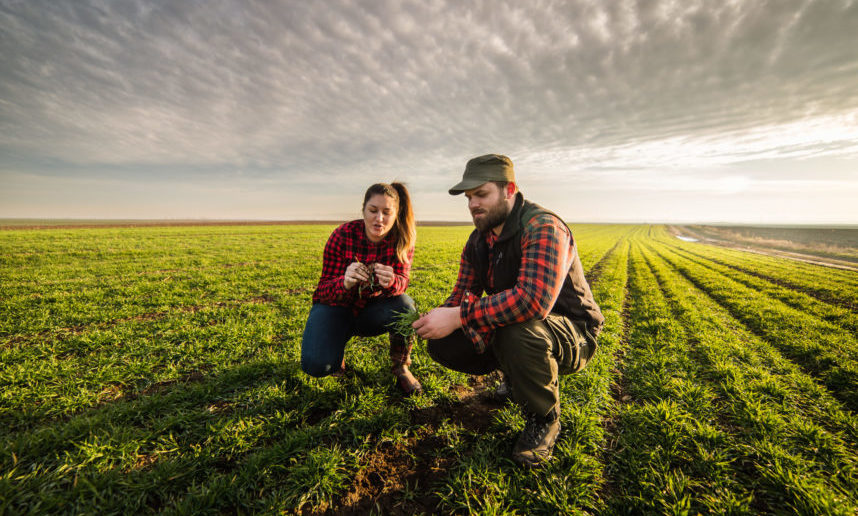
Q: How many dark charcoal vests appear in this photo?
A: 1